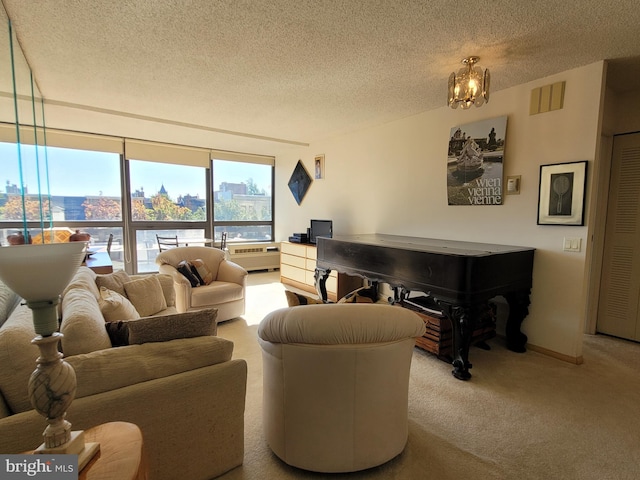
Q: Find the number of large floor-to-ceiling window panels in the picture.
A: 3